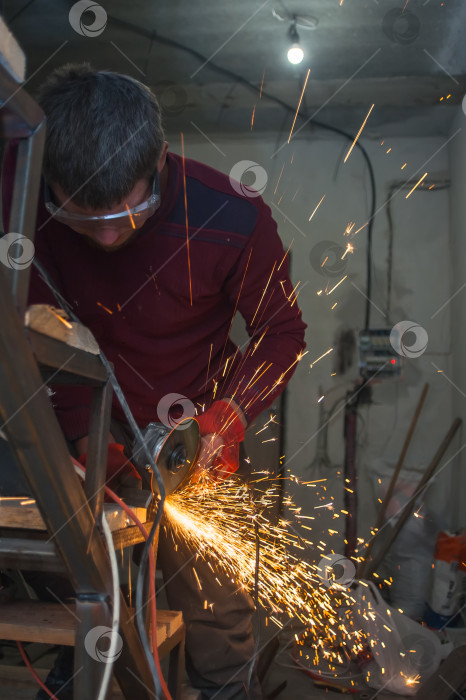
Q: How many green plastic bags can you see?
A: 0